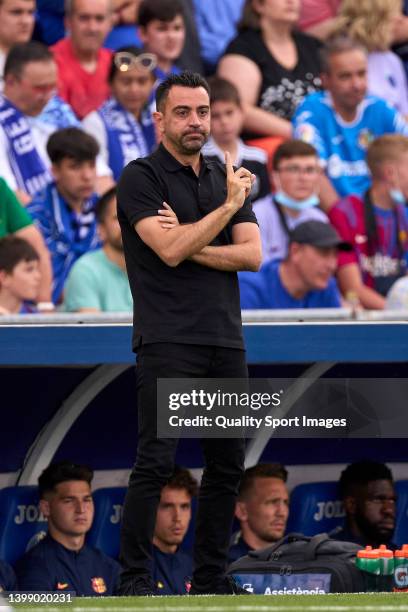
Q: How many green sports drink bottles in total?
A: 3